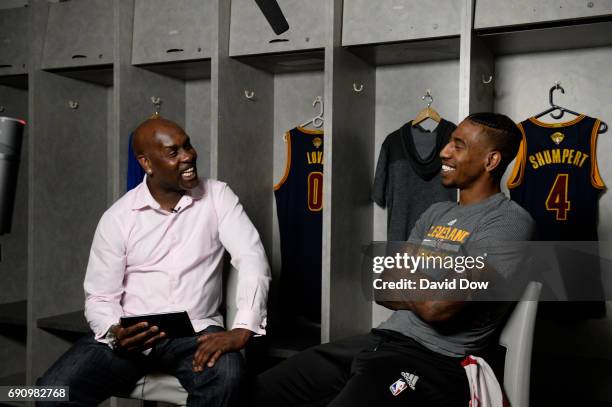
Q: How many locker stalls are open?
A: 6